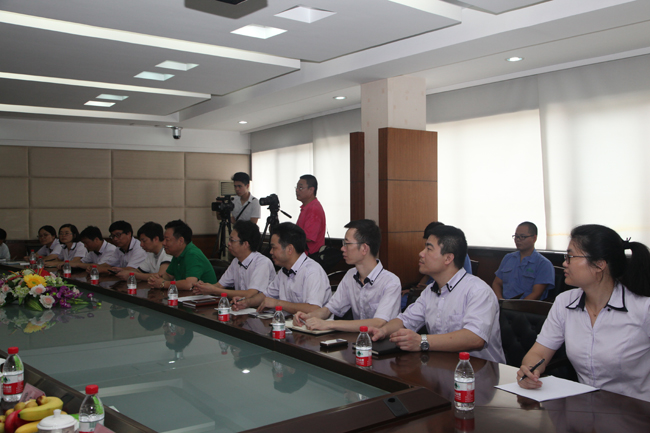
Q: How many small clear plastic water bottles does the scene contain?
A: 12